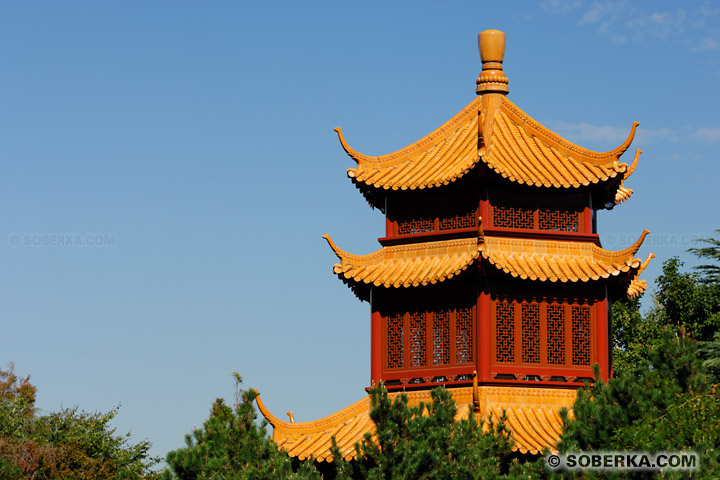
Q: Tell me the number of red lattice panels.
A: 12